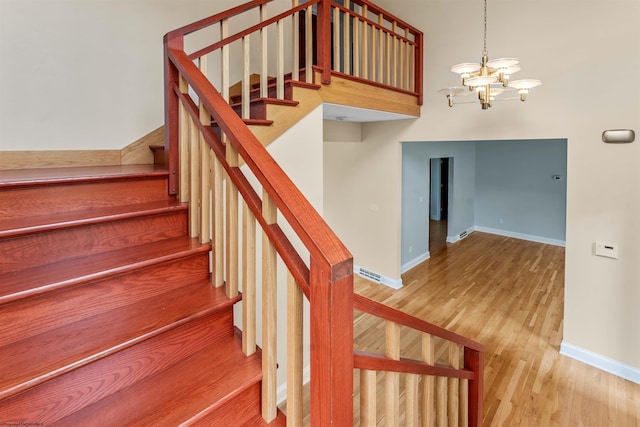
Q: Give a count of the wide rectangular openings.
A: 1